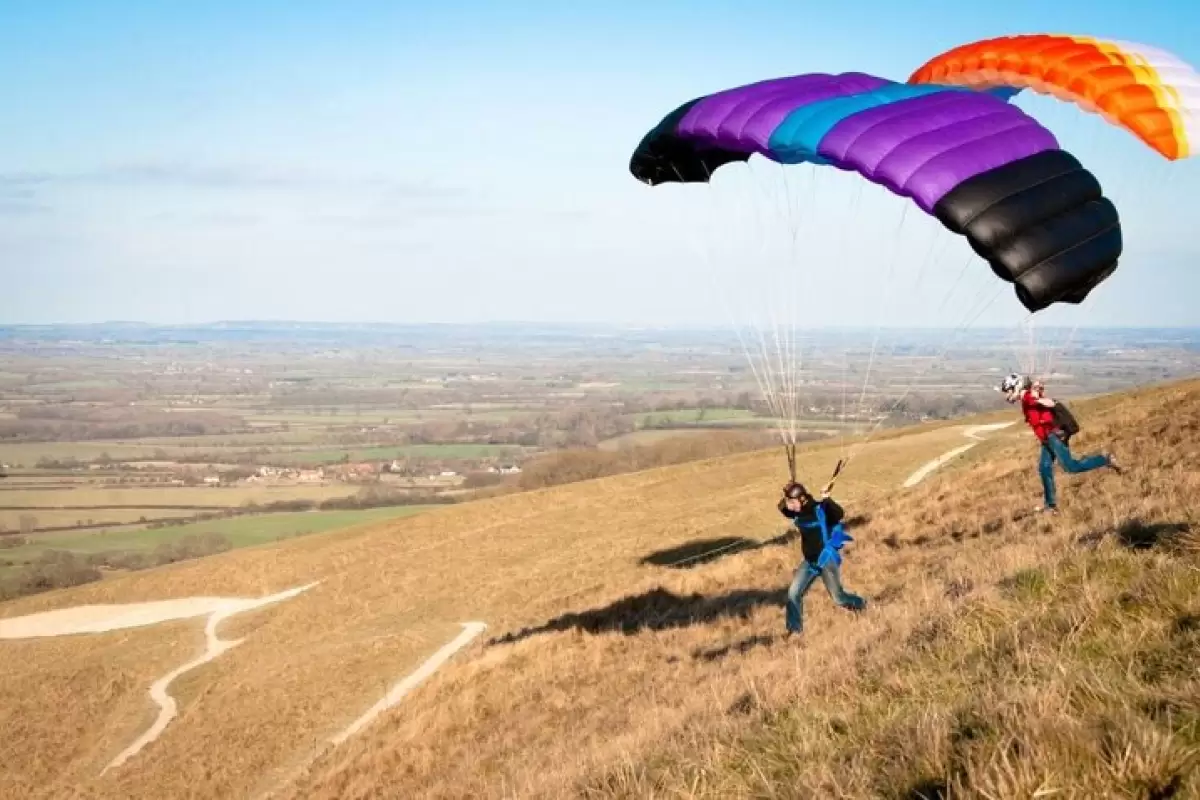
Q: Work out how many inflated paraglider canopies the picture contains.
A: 2